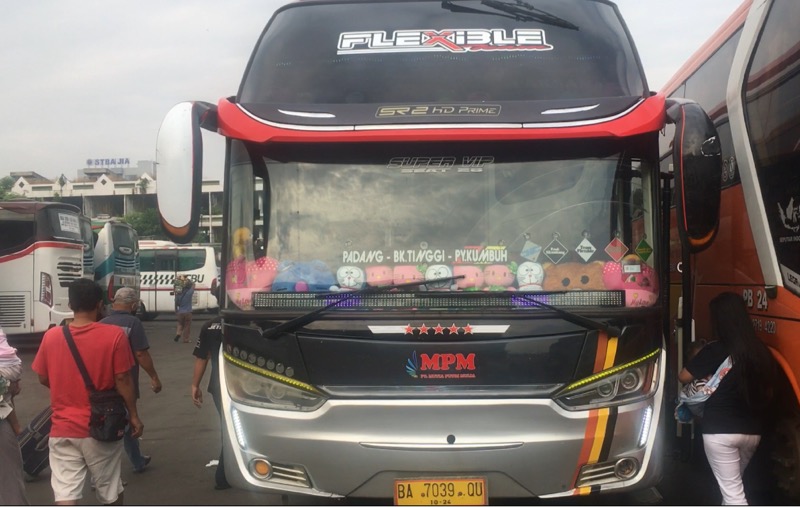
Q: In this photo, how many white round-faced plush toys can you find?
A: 3